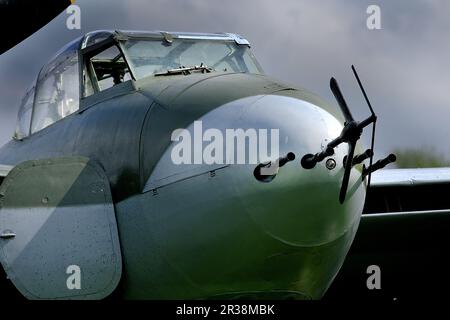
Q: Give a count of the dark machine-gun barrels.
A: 4